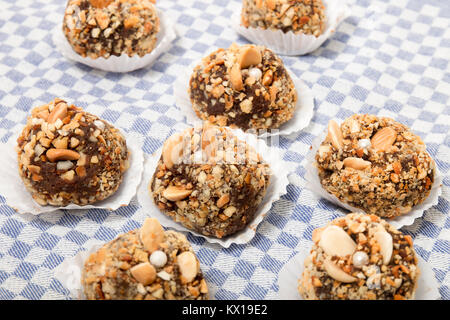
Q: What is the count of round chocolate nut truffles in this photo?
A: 8